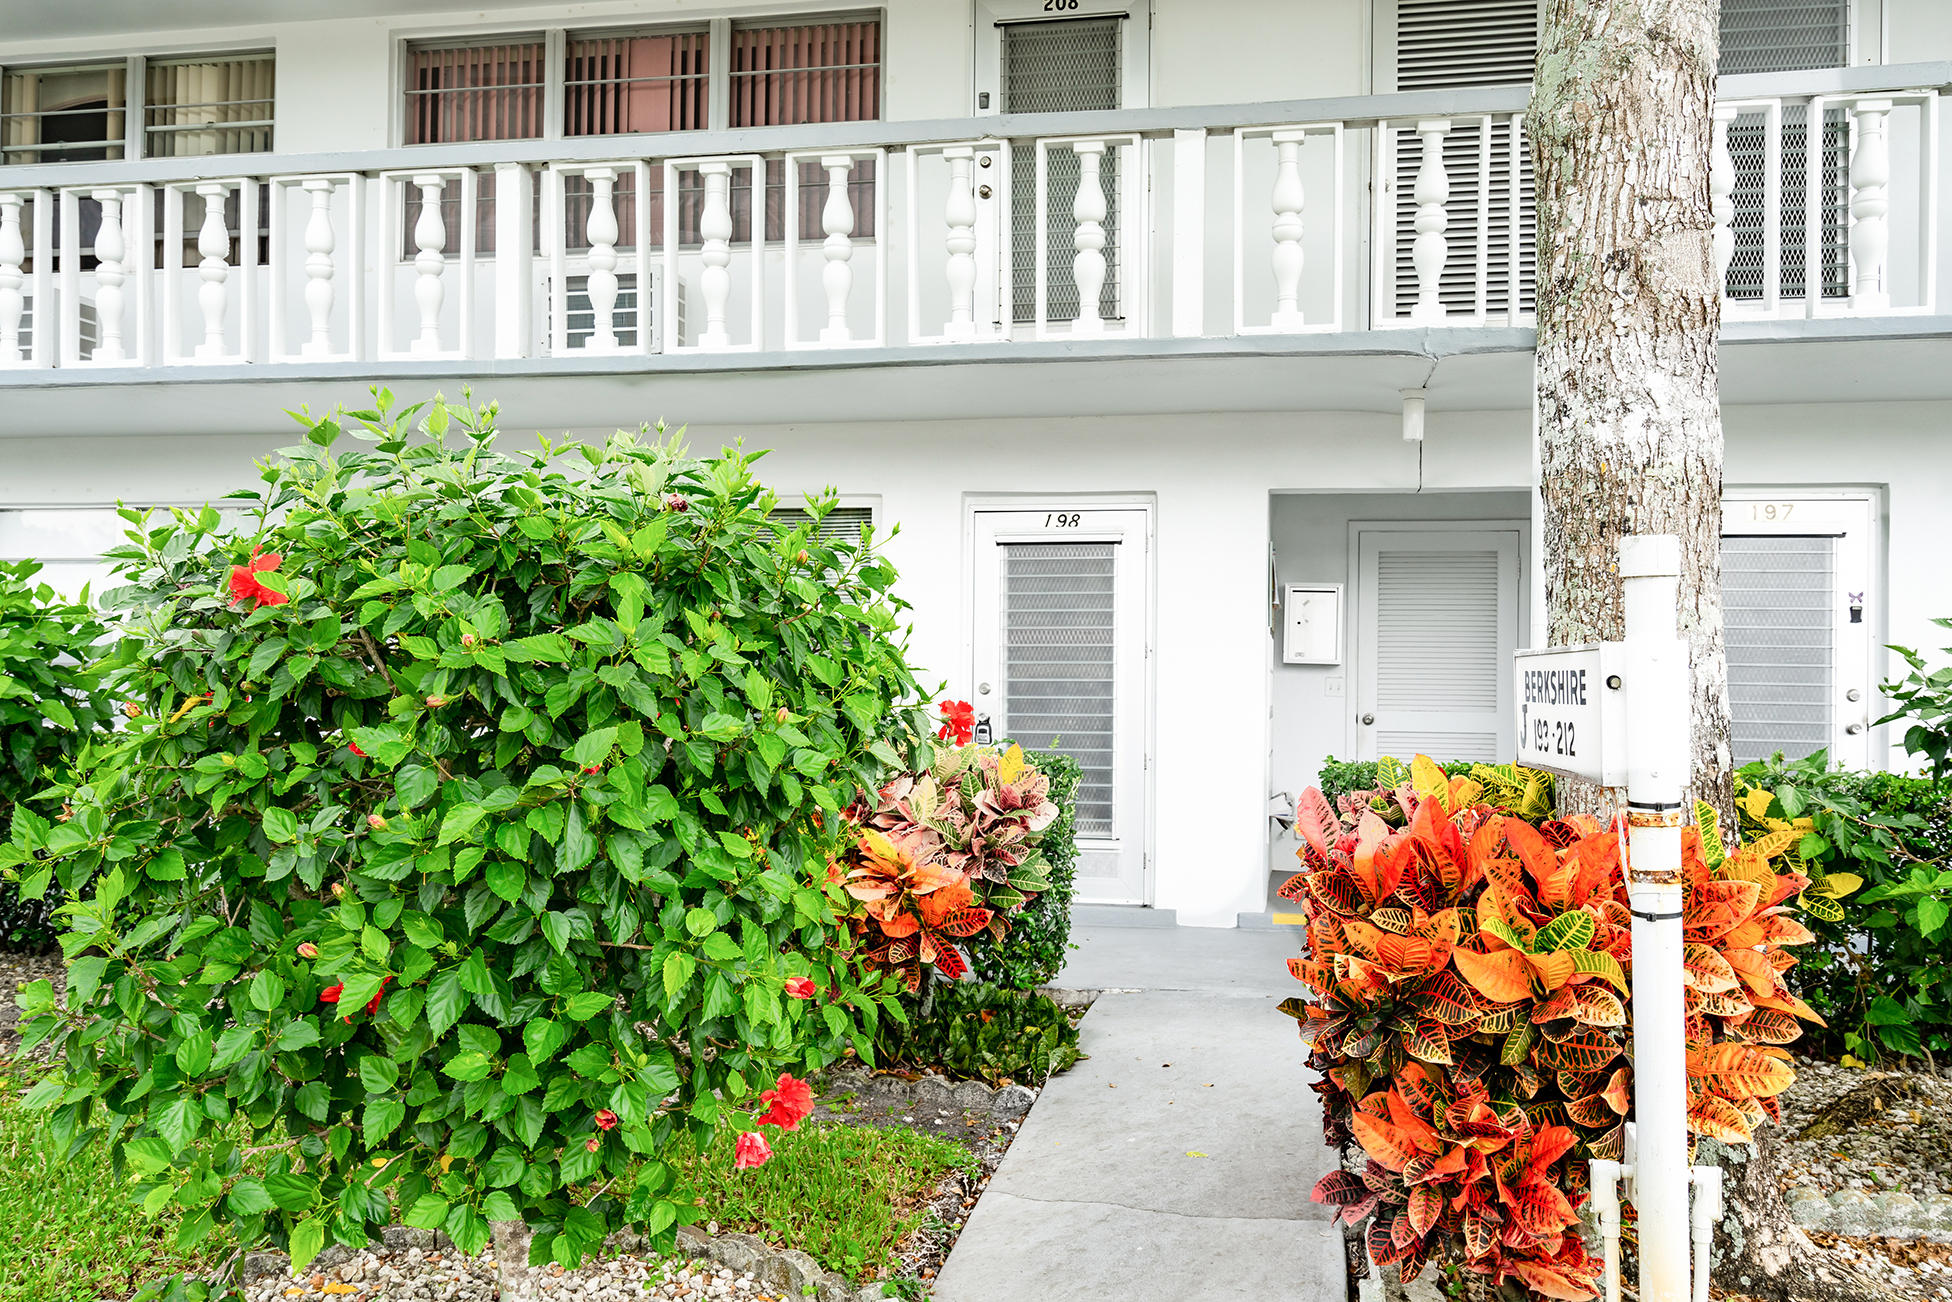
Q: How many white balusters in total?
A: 14